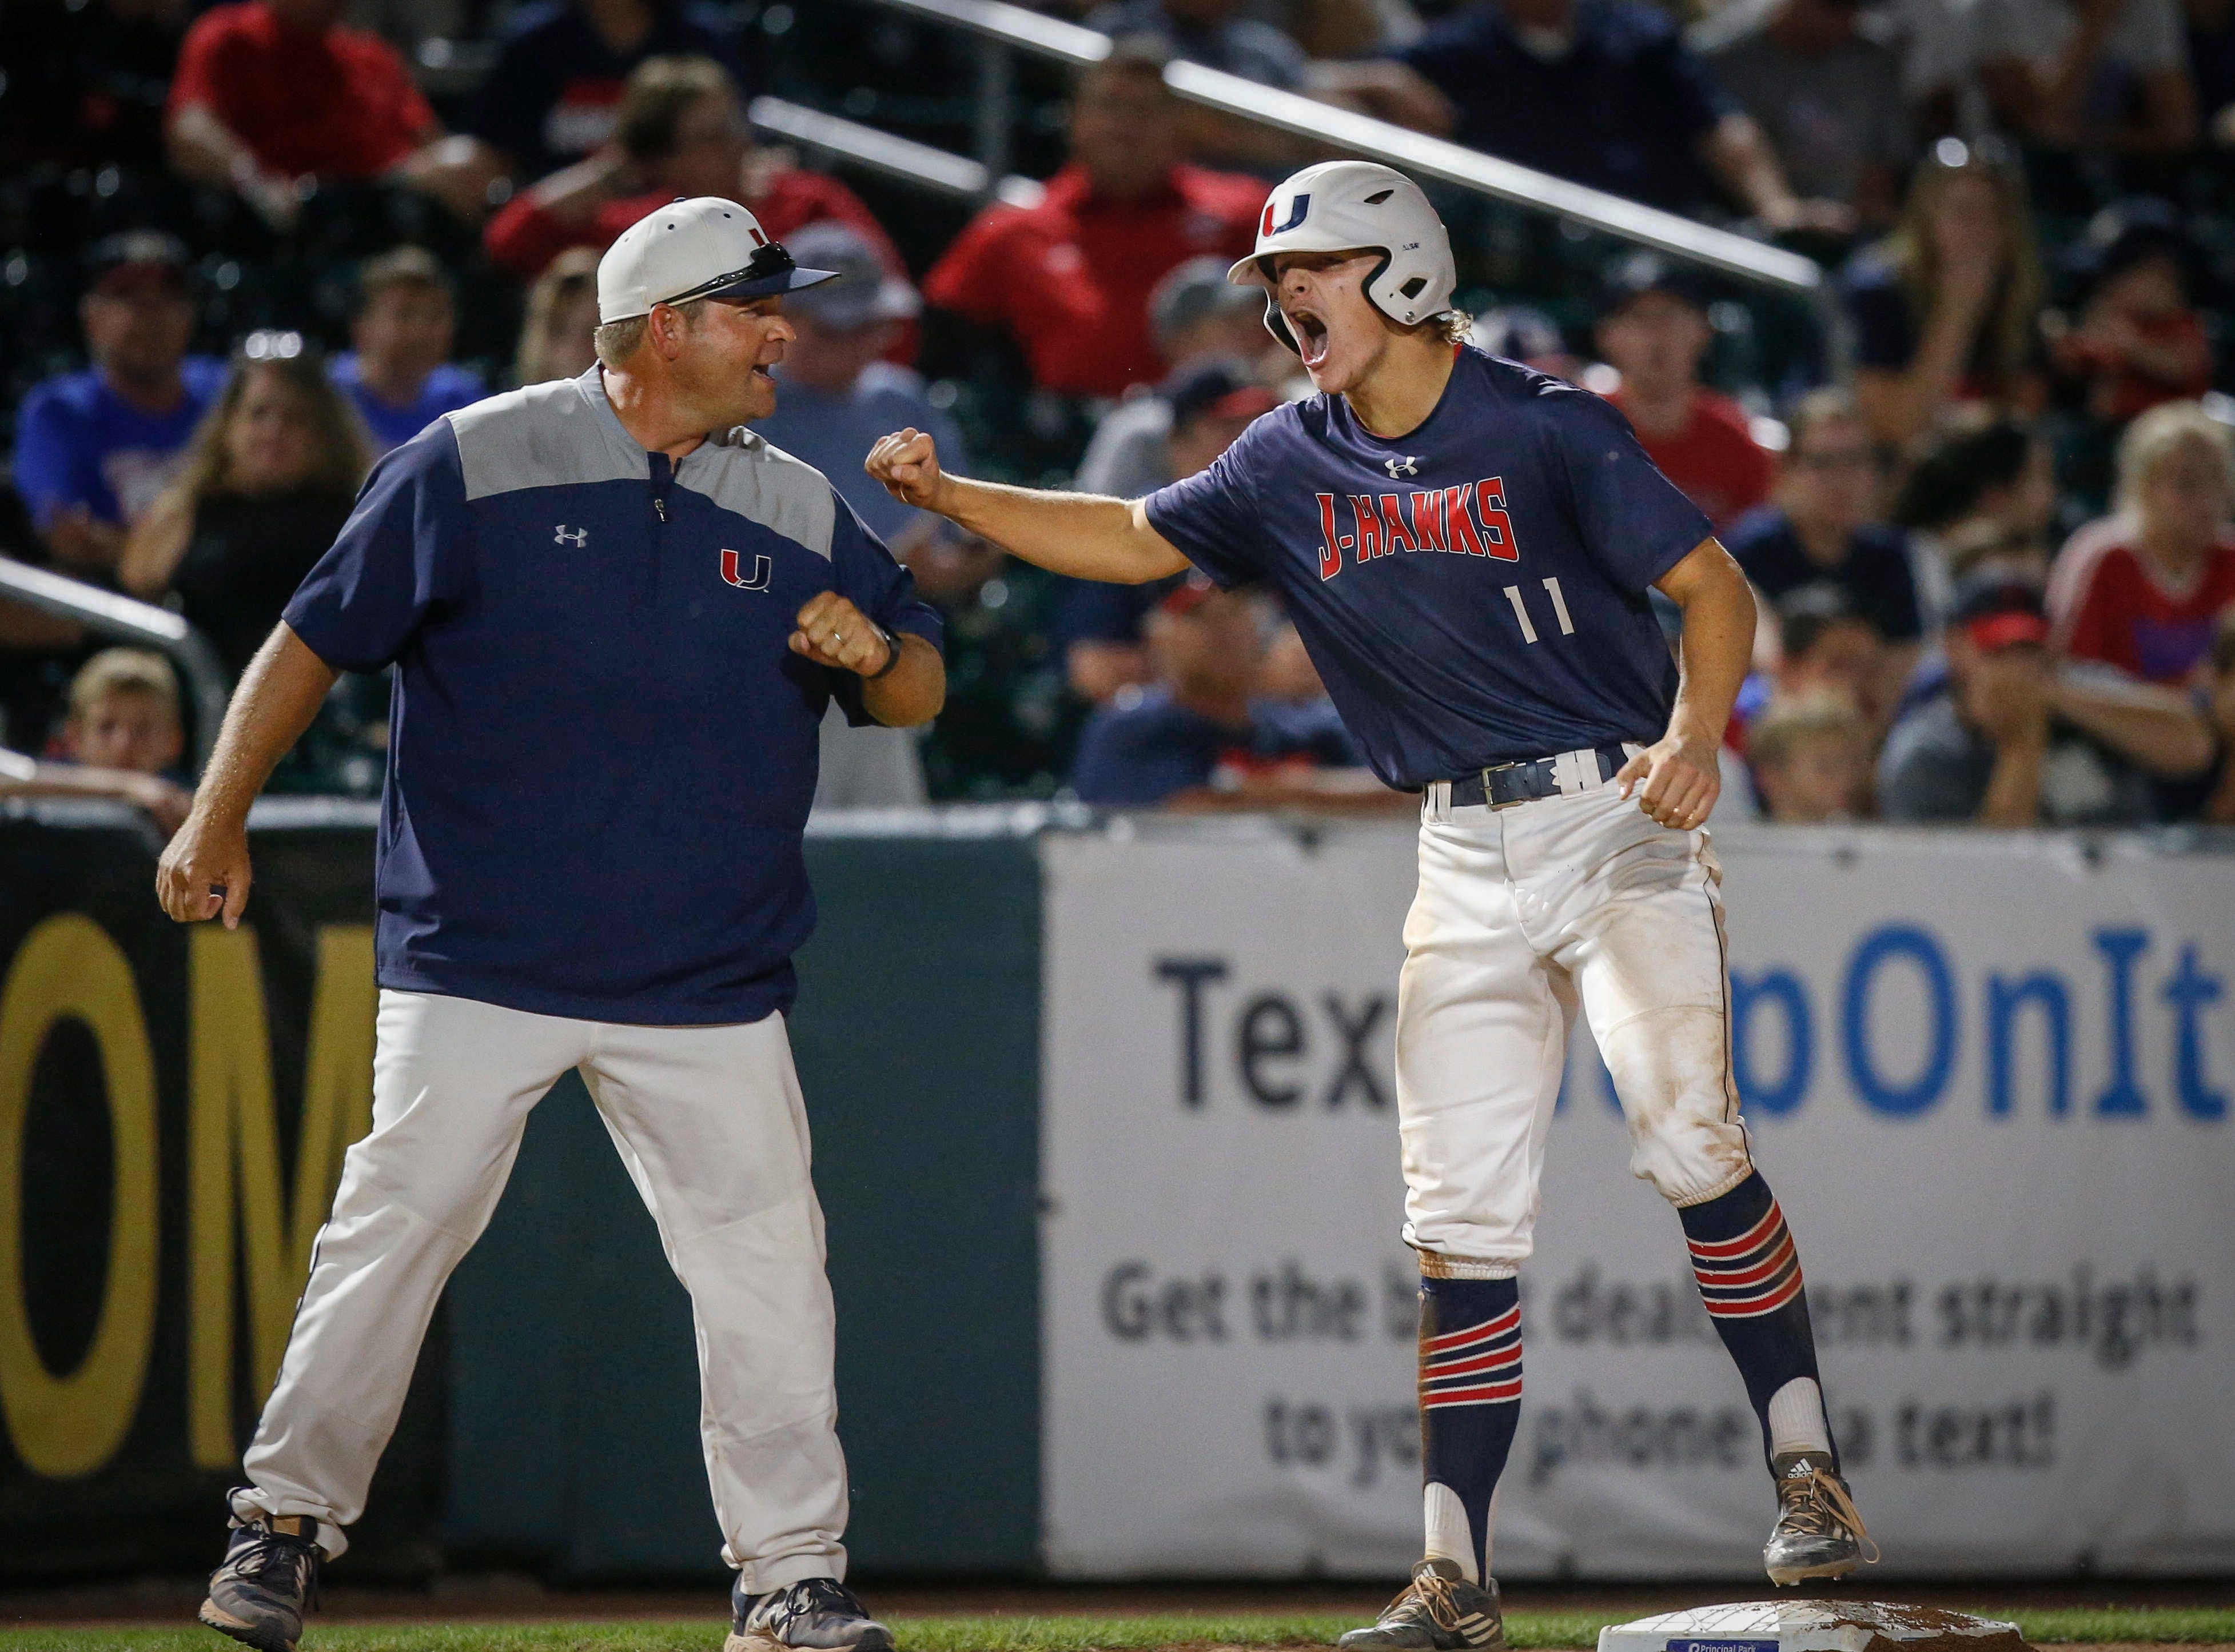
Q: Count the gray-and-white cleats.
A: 2